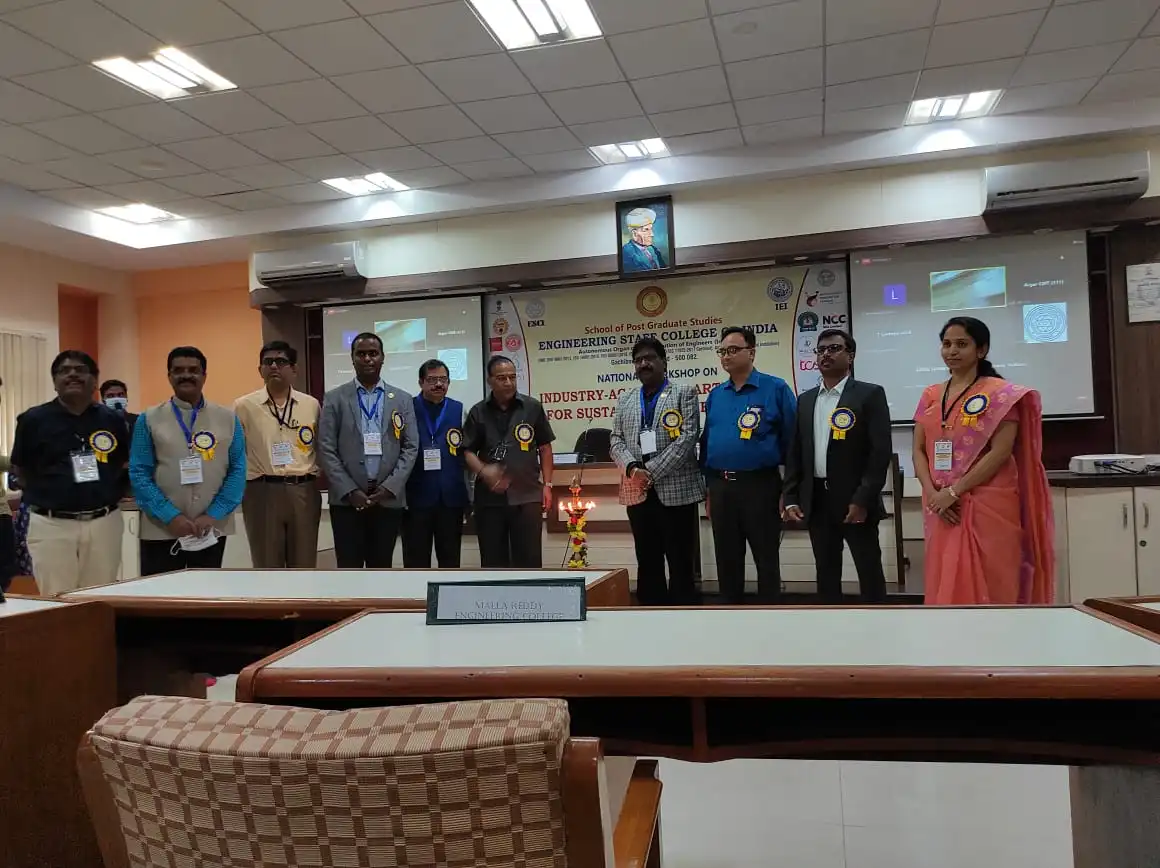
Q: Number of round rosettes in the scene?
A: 10